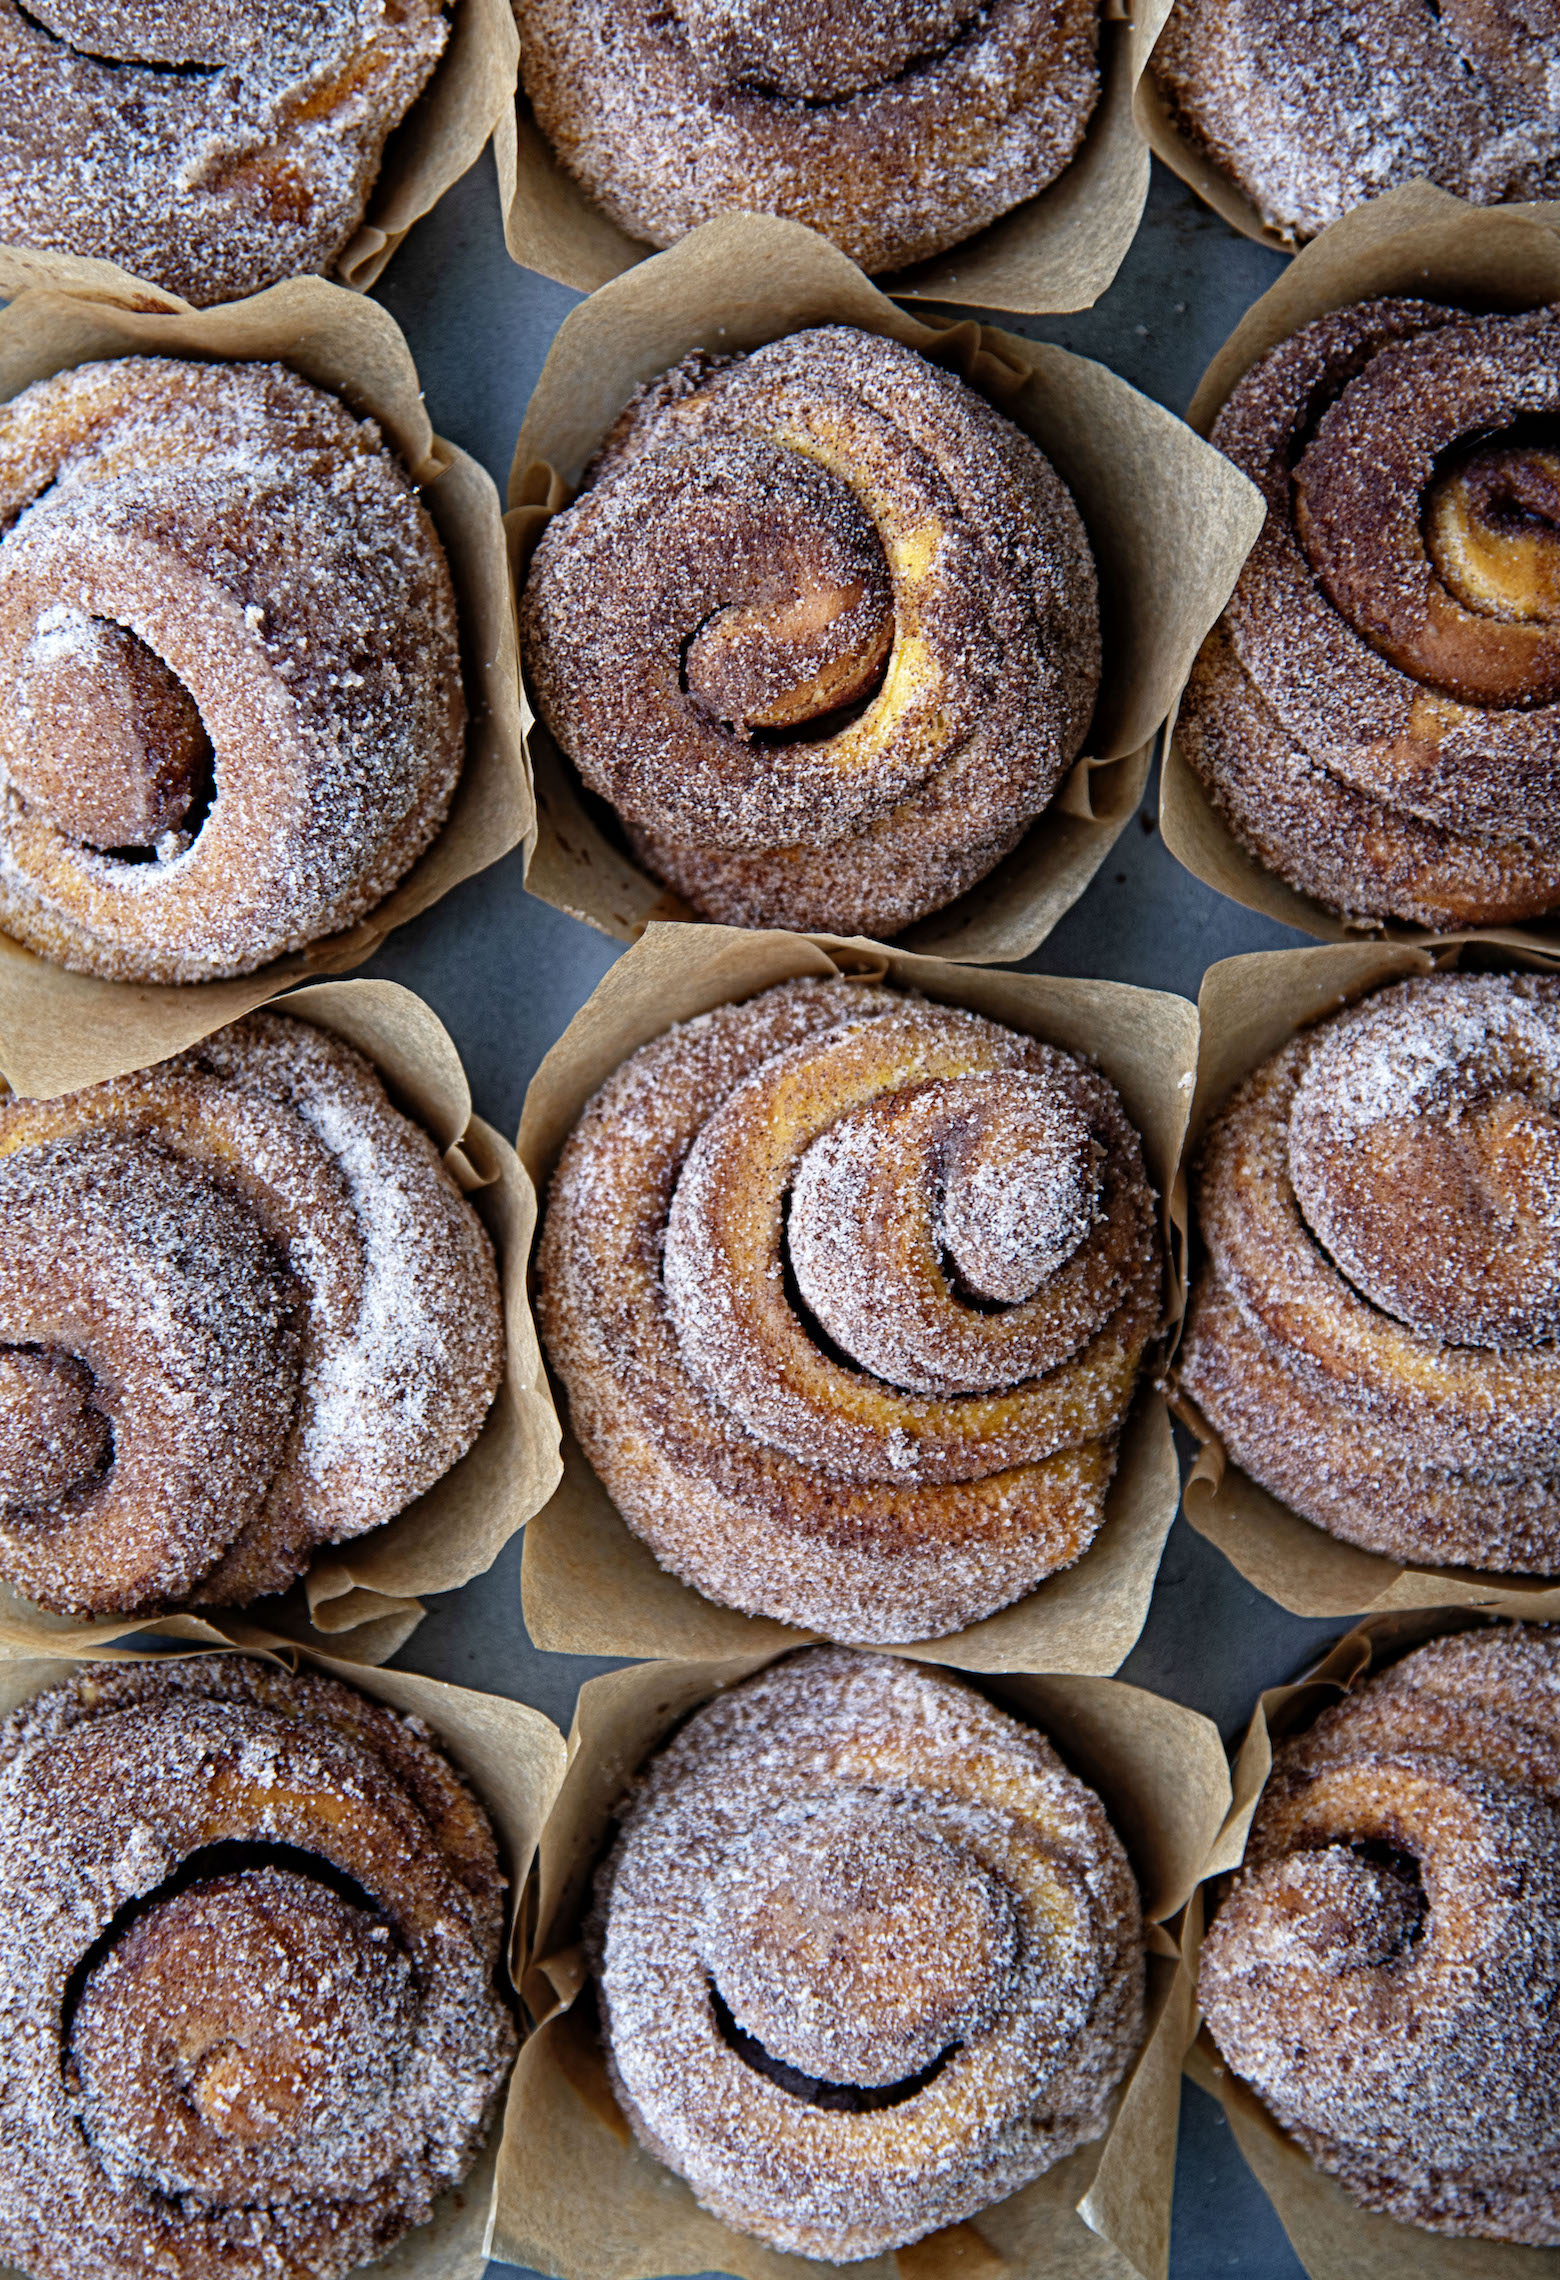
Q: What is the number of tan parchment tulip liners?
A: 12